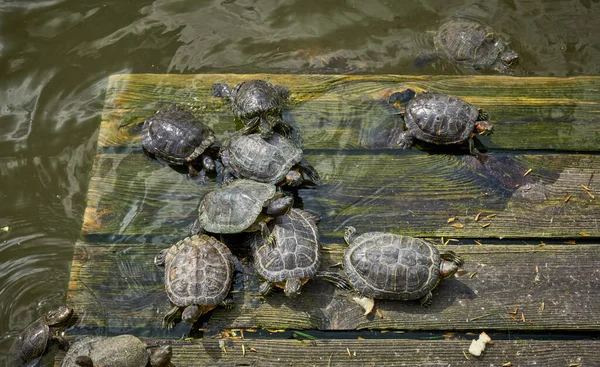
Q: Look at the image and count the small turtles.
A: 11